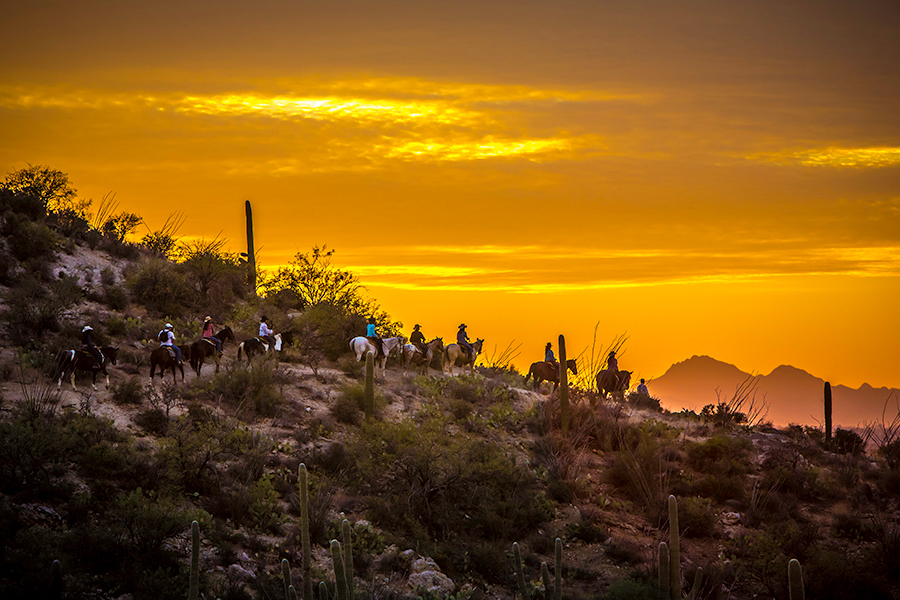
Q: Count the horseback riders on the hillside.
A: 10